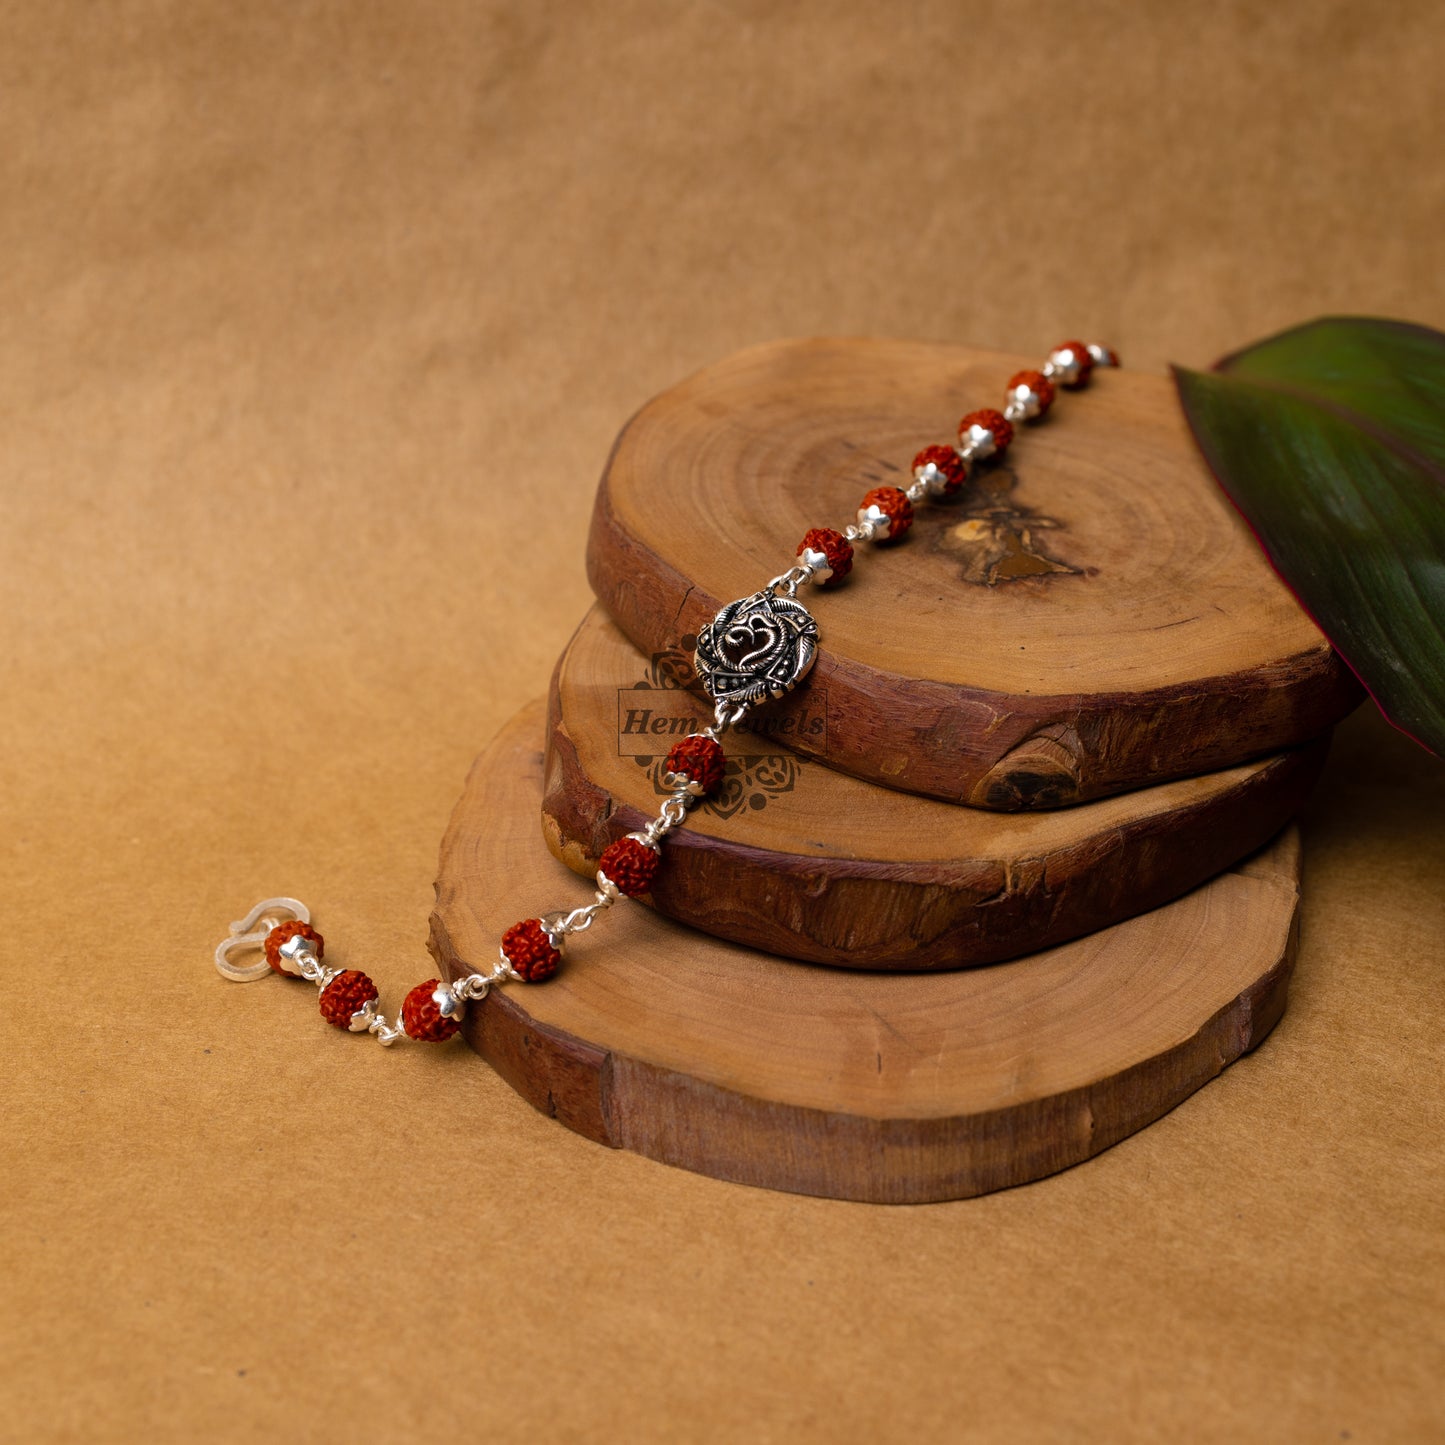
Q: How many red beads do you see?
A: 13